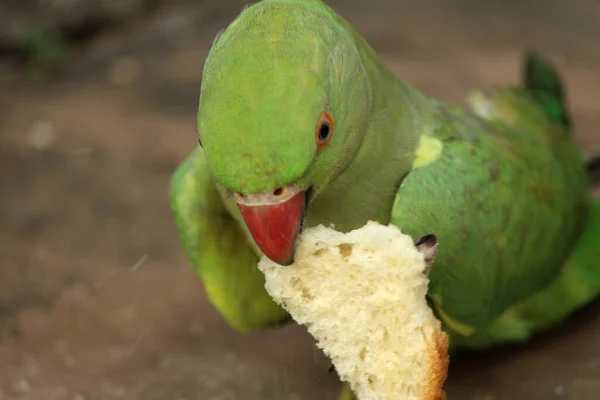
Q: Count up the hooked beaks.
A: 1